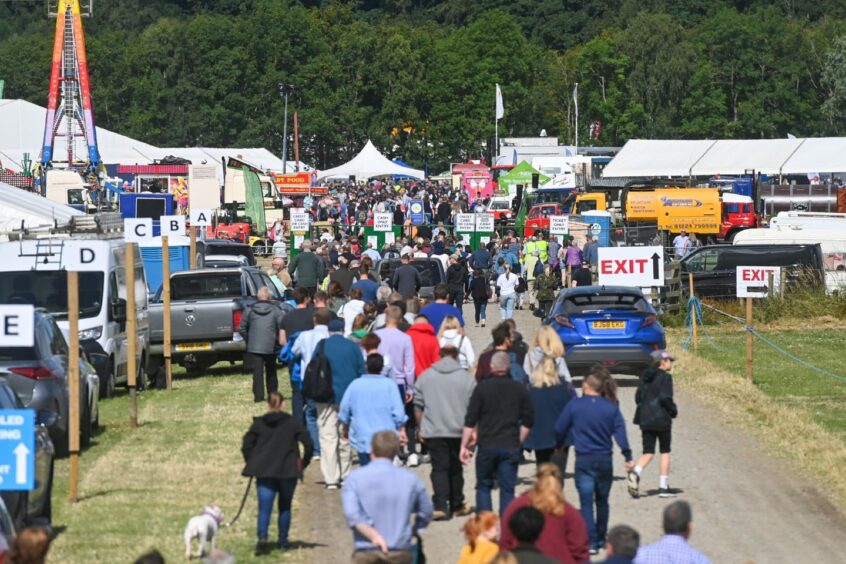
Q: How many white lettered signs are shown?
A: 5